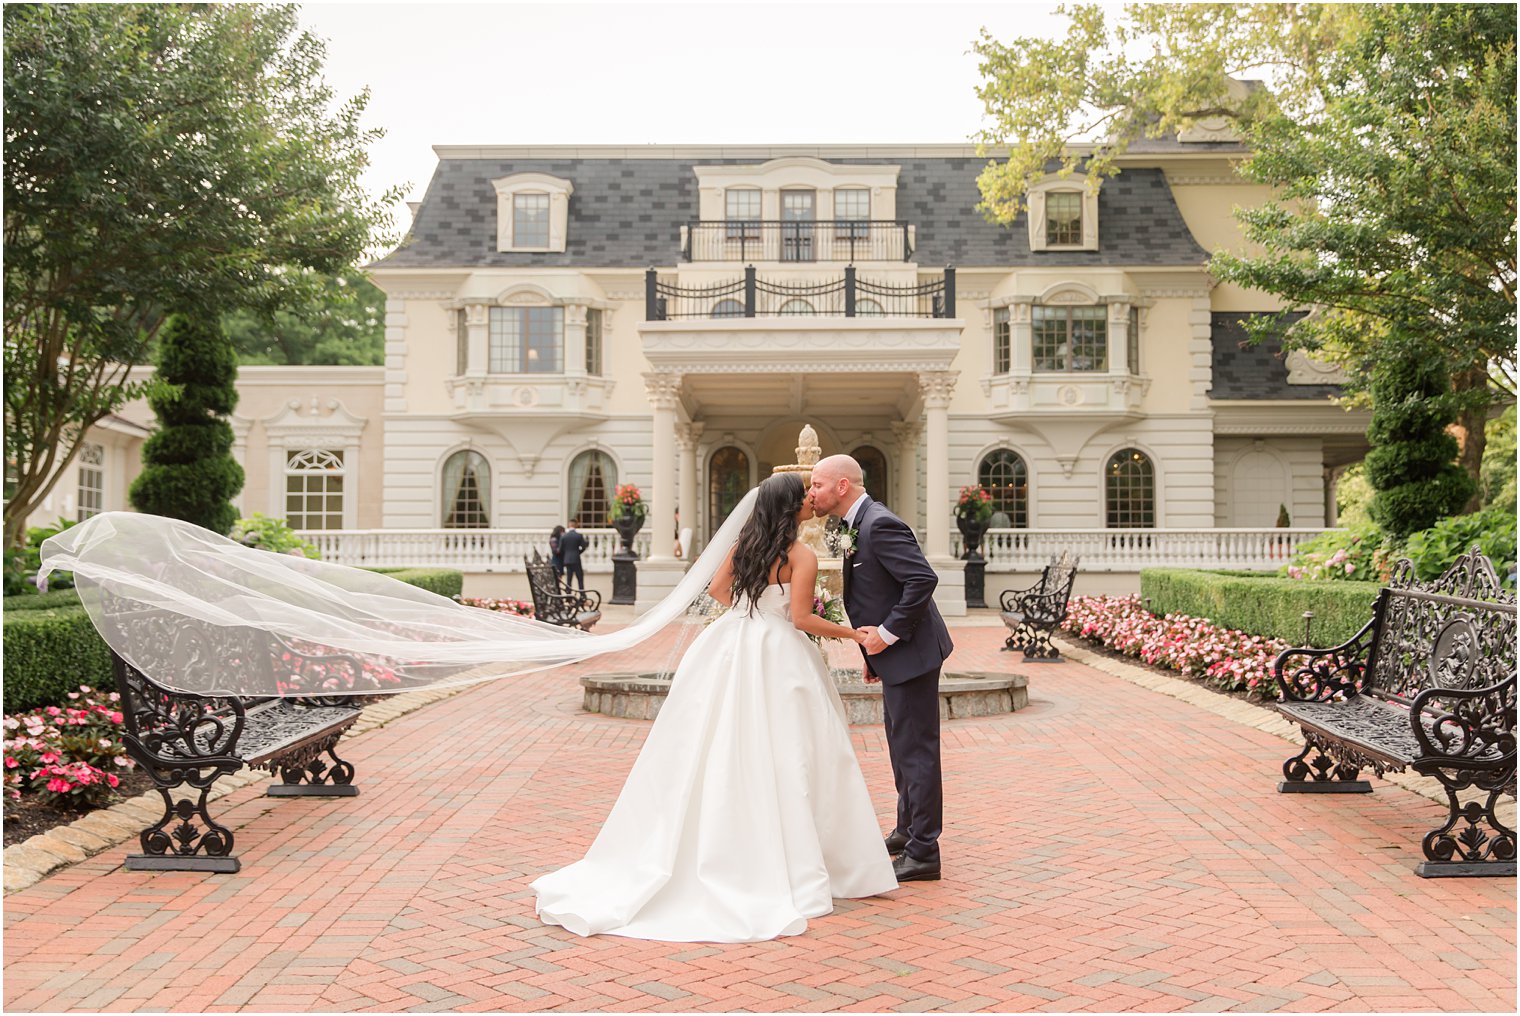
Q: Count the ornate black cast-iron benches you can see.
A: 4